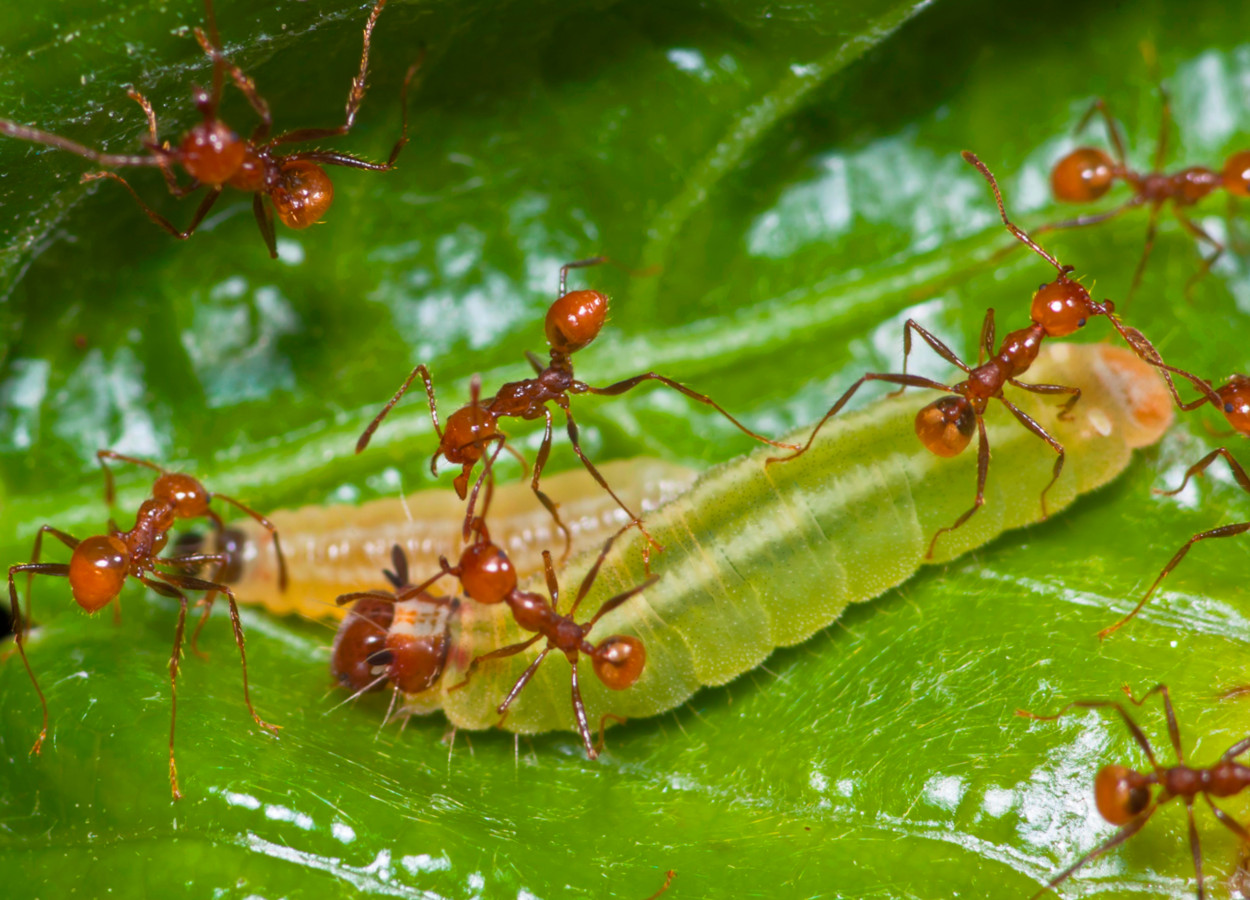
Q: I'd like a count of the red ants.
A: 8